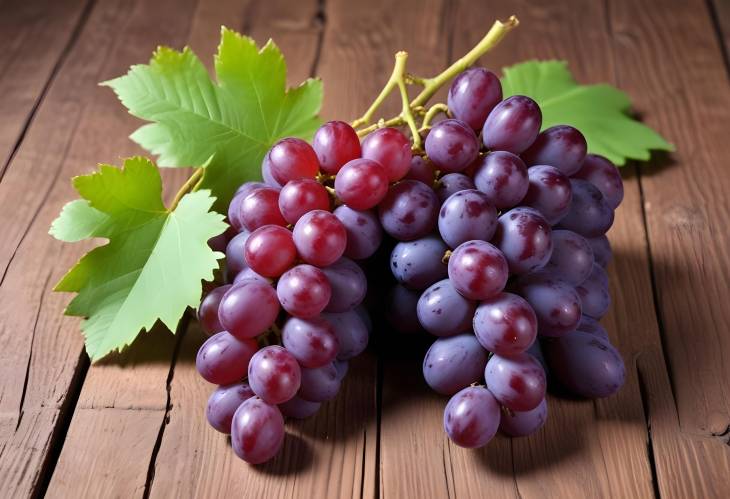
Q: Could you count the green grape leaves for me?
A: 3